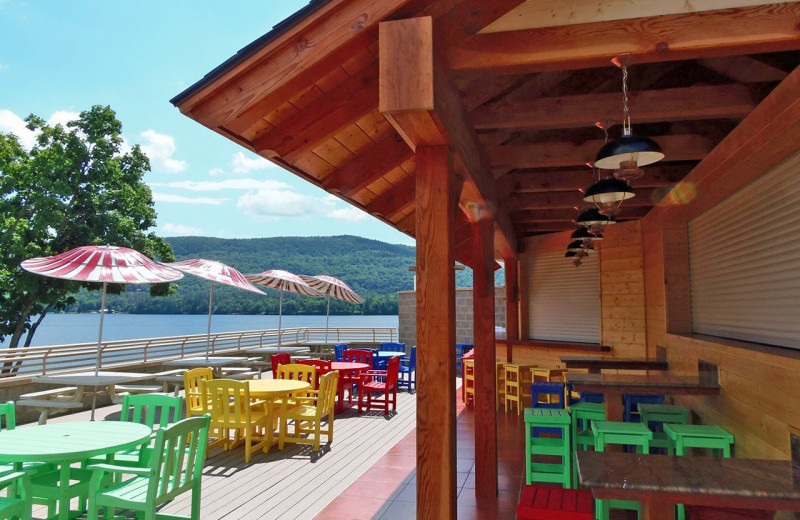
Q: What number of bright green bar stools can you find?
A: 5